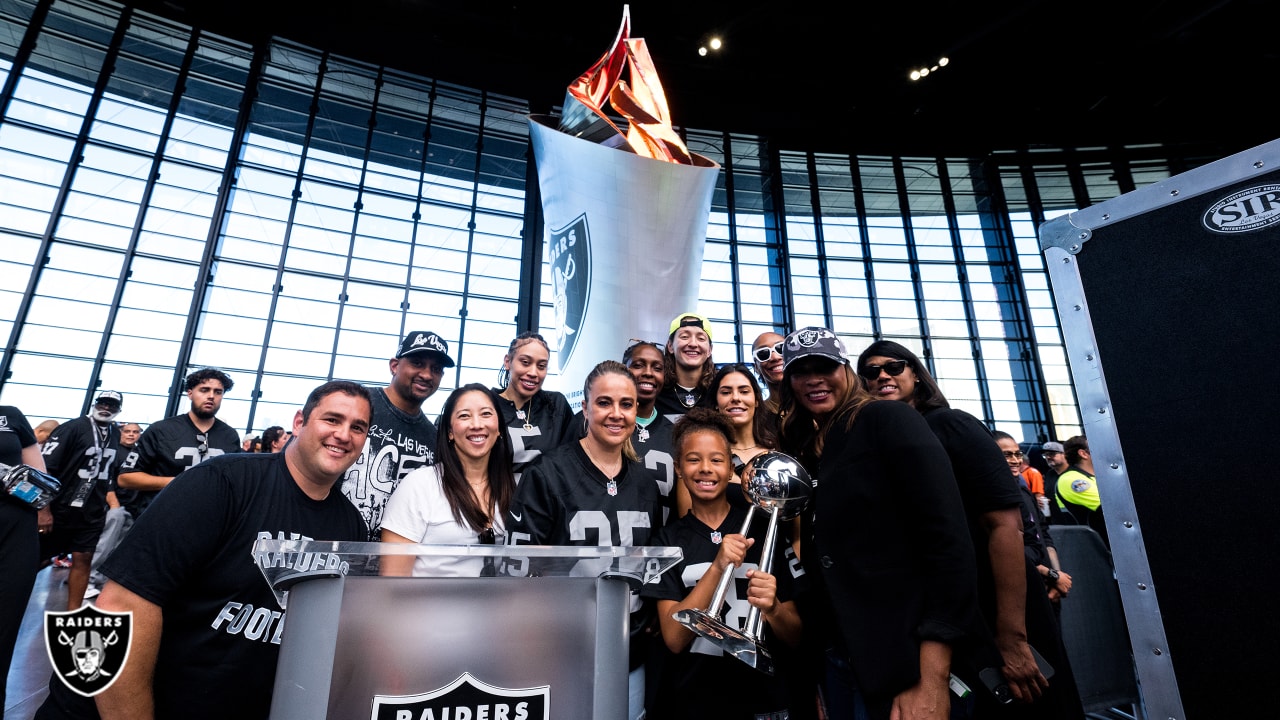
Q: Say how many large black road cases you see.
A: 1